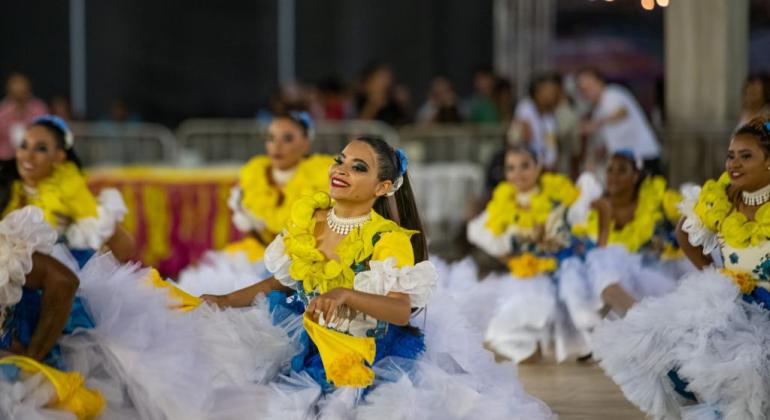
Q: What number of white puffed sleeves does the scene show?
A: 8